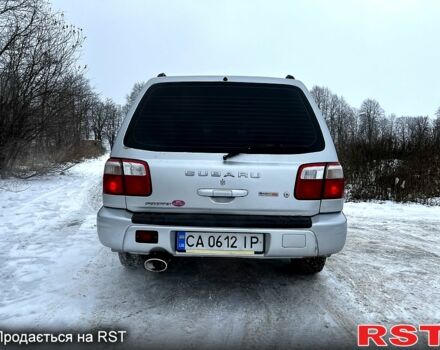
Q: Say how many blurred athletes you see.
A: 0